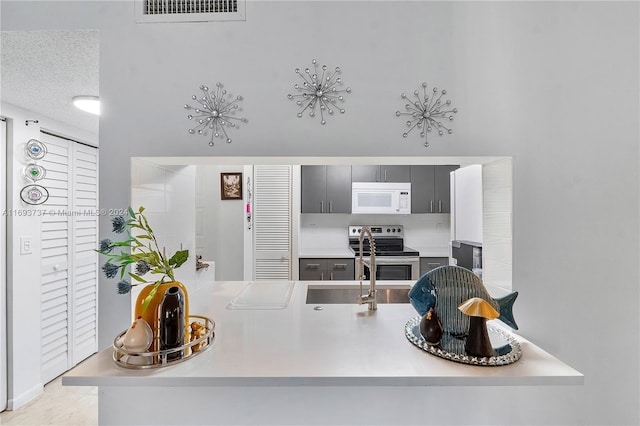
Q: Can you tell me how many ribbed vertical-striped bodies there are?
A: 1